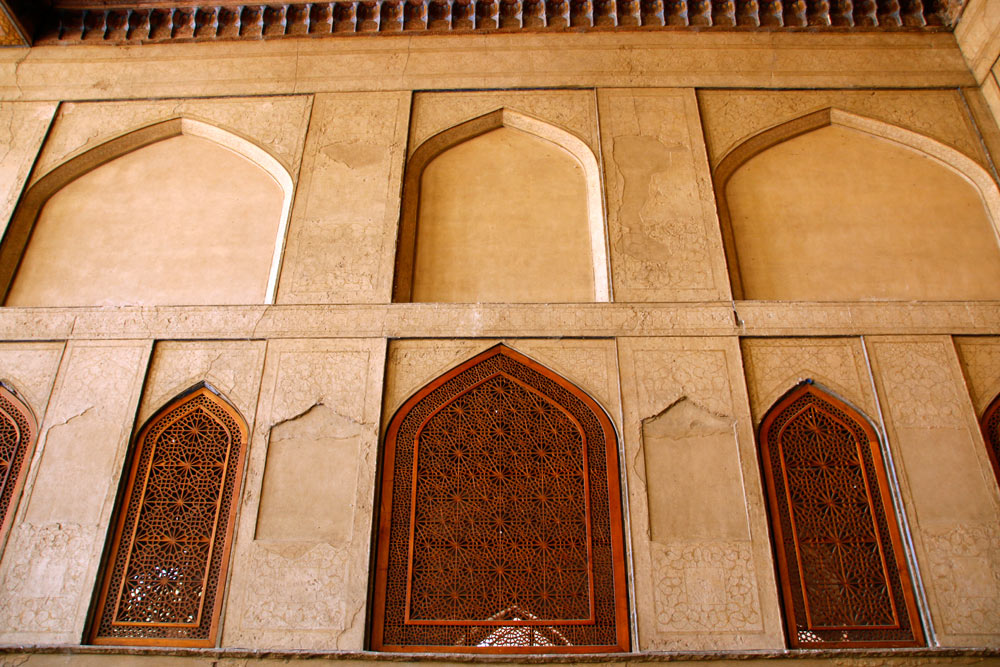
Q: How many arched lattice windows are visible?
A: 5